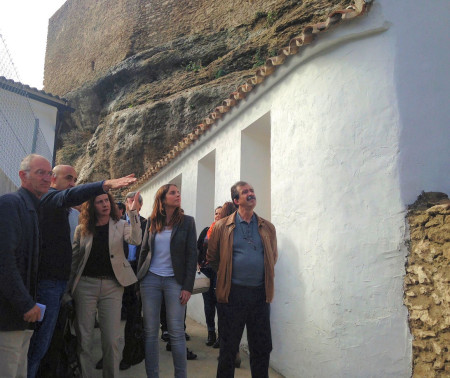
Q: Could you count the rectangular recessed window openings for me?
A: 3